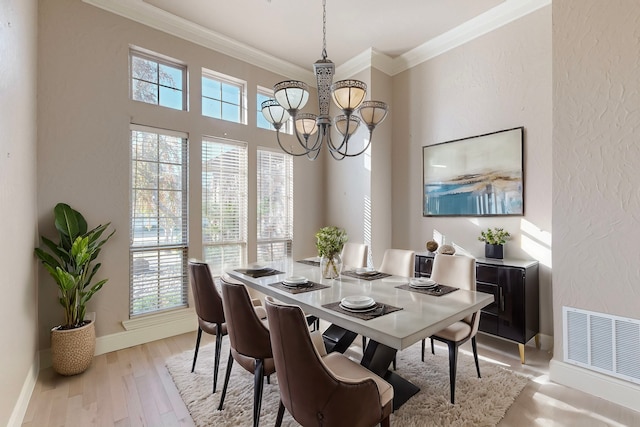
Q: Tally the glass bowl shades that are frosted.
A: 6